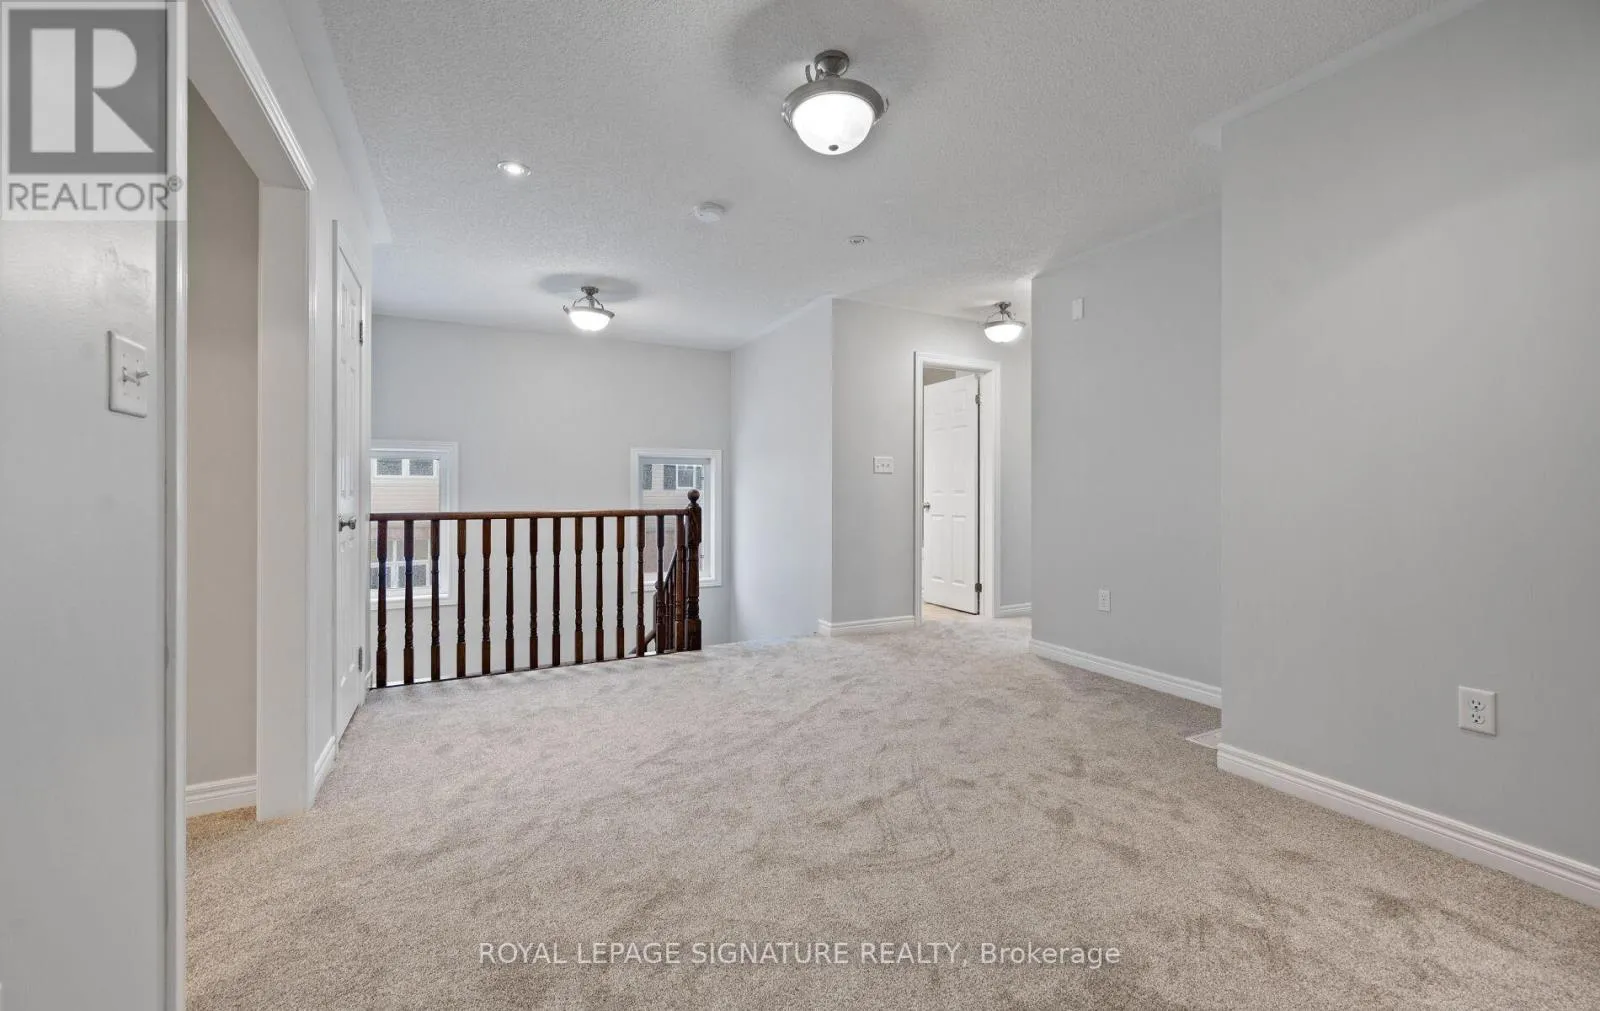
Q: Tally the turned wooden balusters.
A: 14